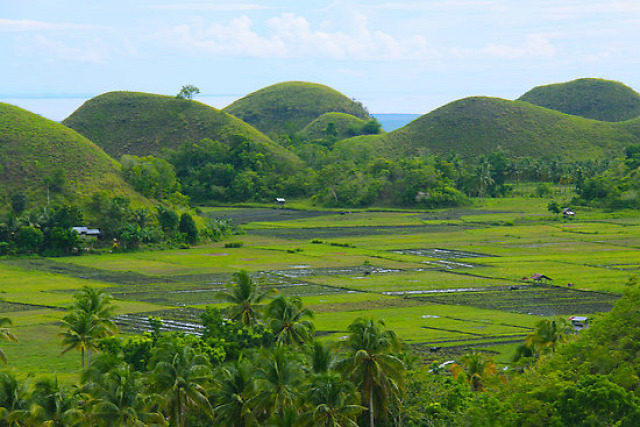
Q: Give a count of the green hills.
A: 6